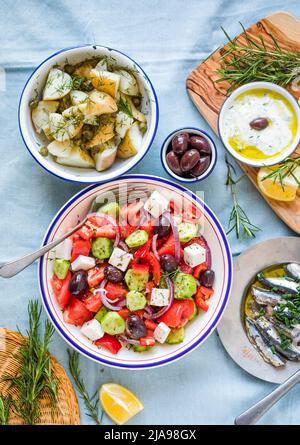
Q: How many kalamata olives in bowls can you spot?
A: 12